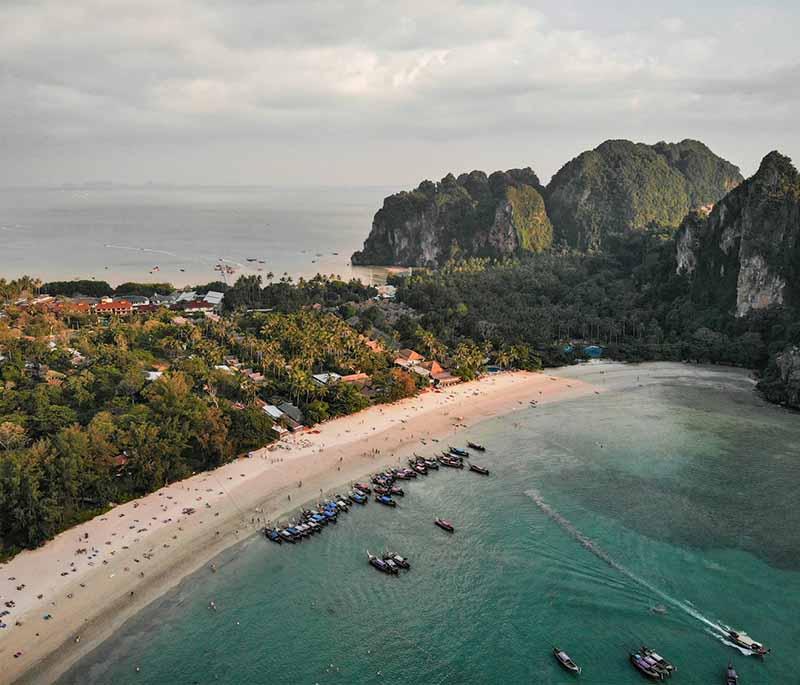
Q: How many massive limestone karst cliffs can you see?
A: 3